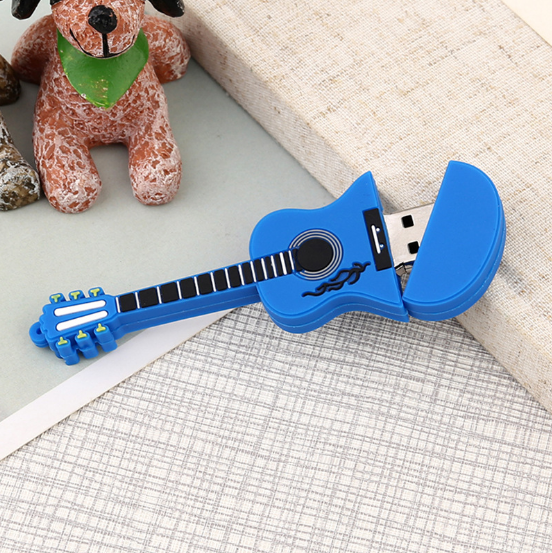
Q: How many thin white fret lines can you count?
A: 13